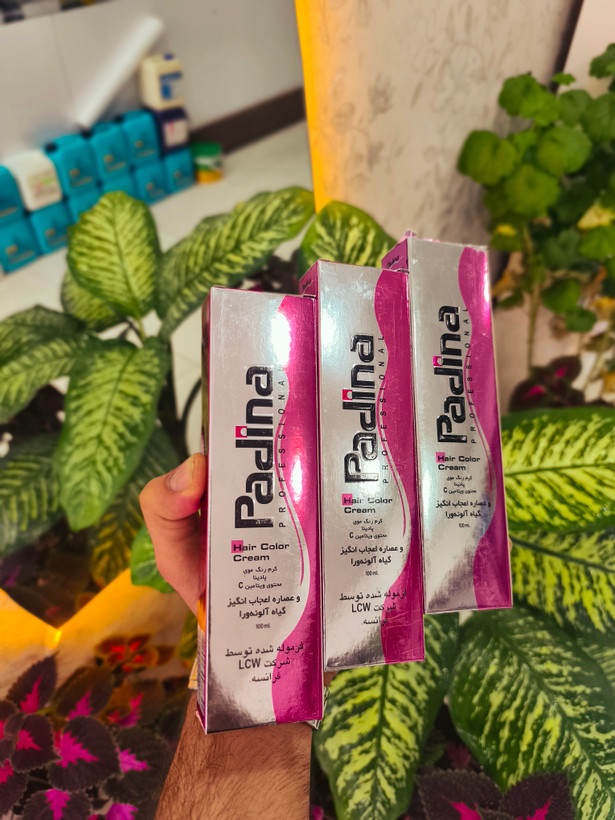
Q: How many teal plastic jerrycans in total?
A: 10